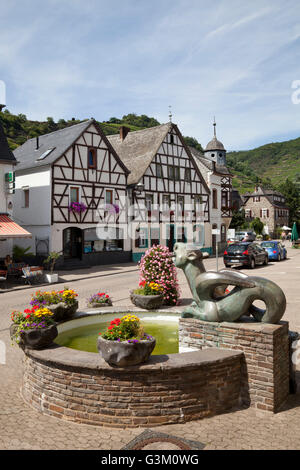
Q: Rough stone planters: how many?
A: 5